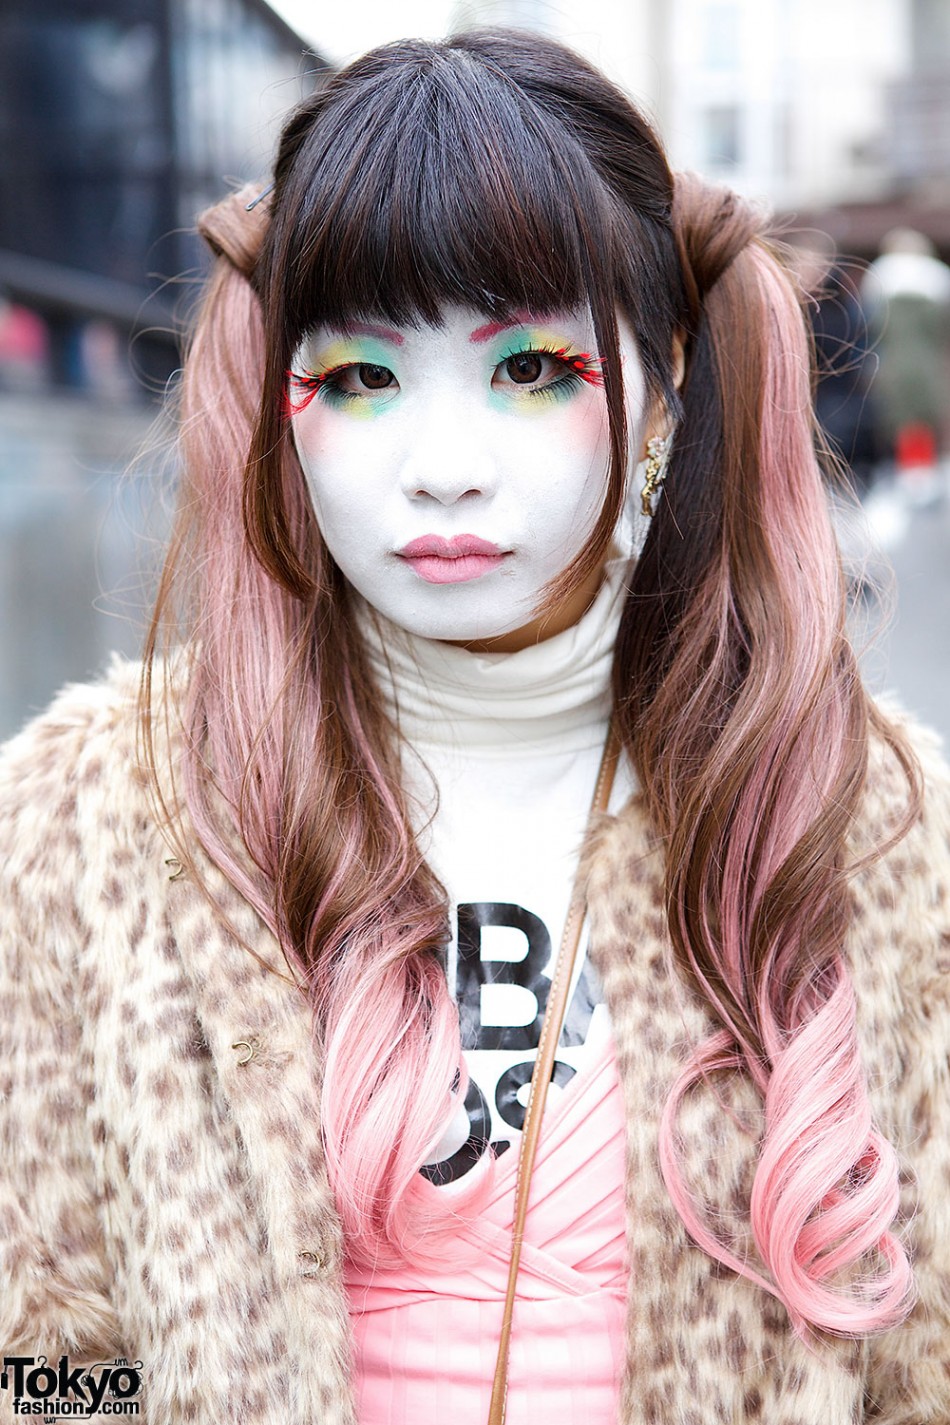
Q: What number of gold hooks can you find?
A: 3